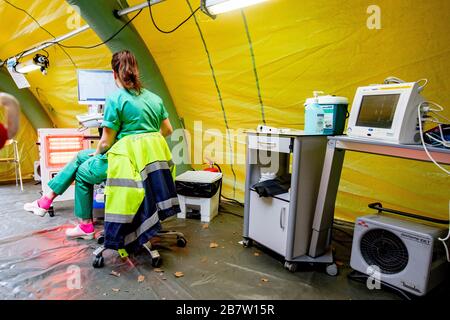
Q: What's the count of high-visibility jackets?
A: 1